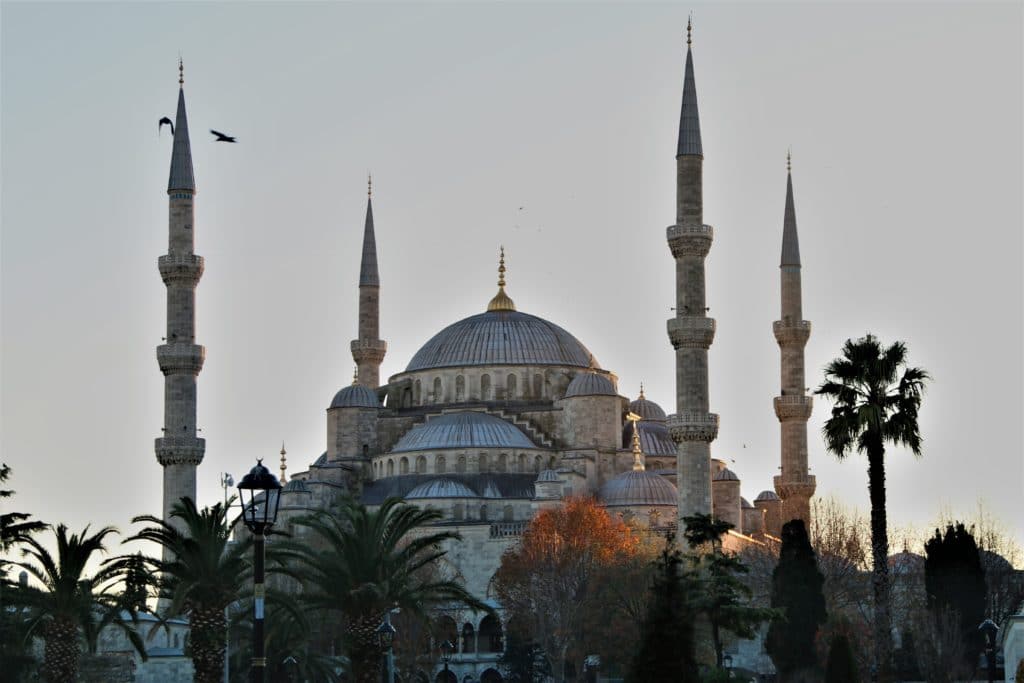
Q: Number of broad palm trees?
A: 3